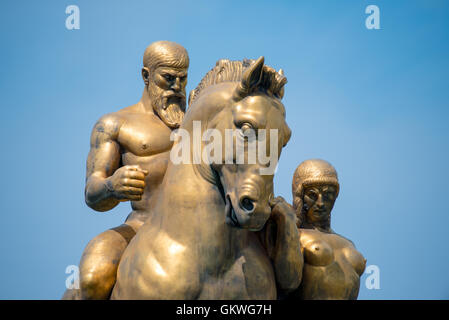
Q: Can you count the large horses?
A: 1